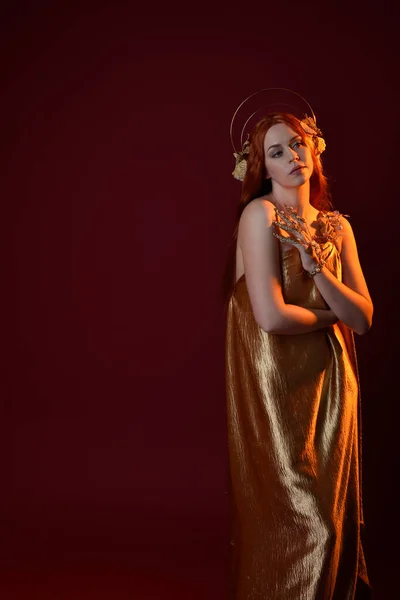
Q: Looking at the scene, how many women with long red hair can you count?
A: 1